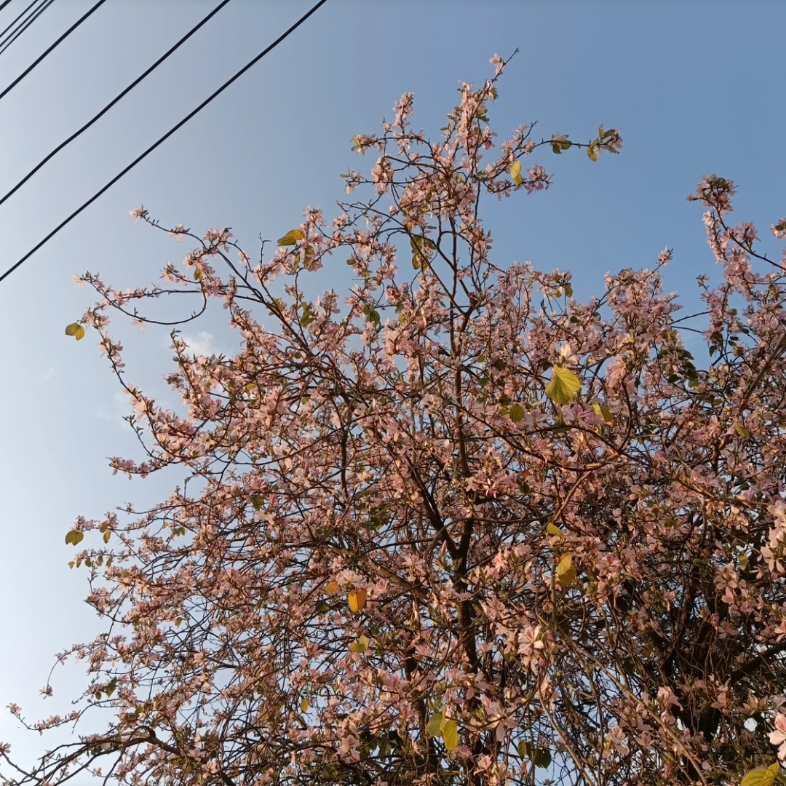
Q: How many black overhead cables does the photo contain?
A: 7